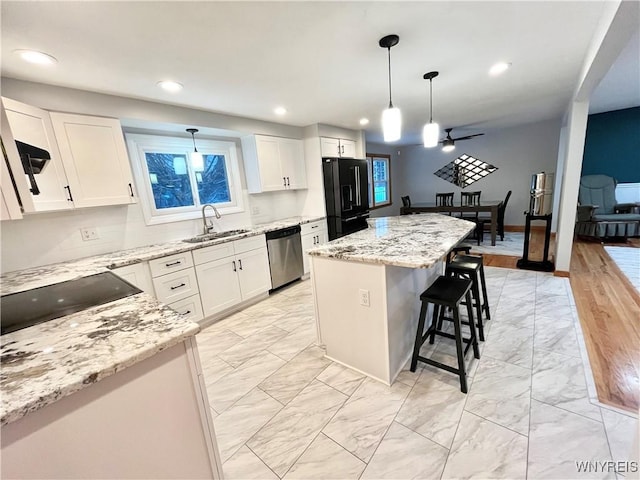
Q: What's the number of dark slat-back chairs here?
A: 4